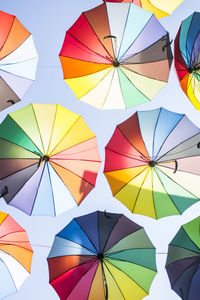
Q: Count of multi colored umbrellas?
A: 9